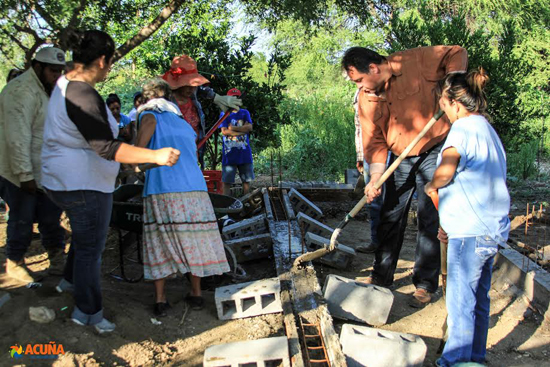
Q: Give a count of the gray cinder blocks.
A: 10